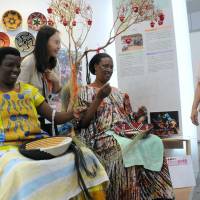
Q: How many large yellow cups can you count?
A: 0